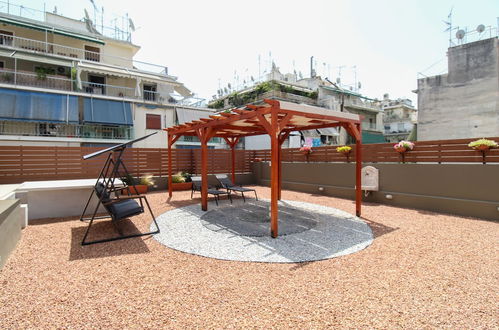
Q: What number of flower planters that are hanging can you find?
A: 4